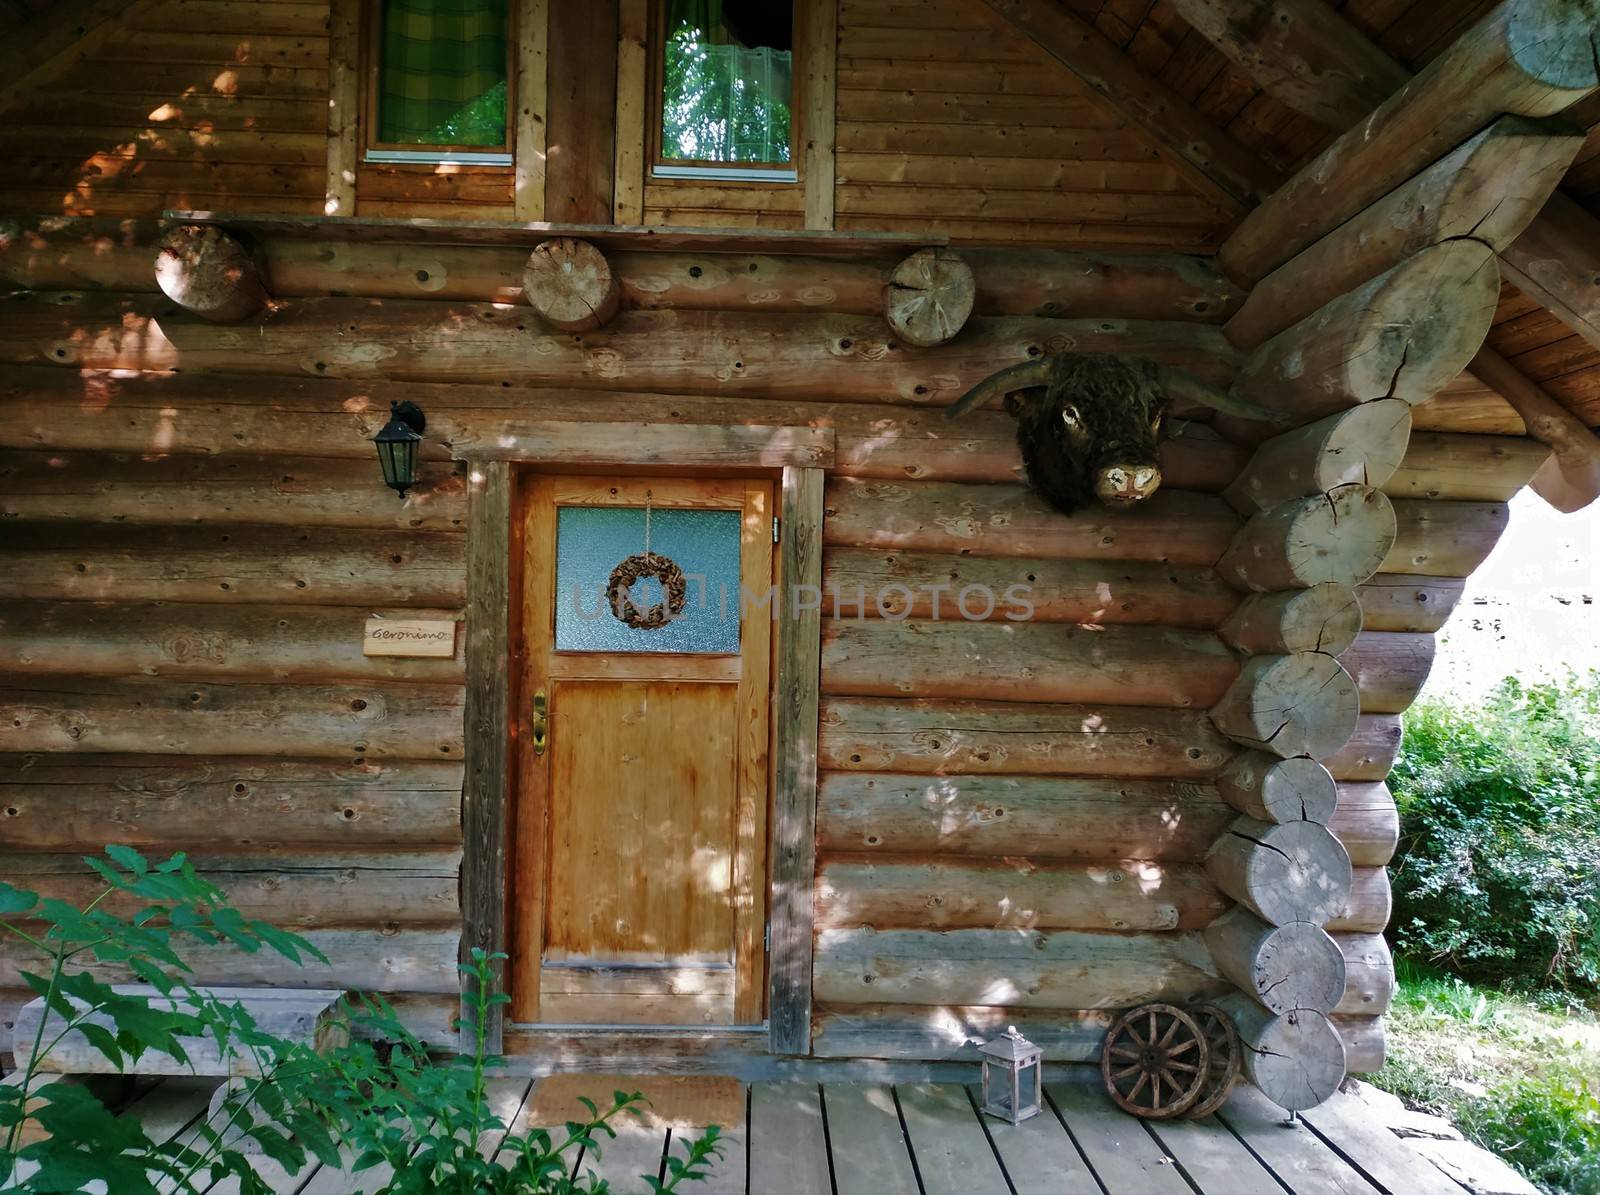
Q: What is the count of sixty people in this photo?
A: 0